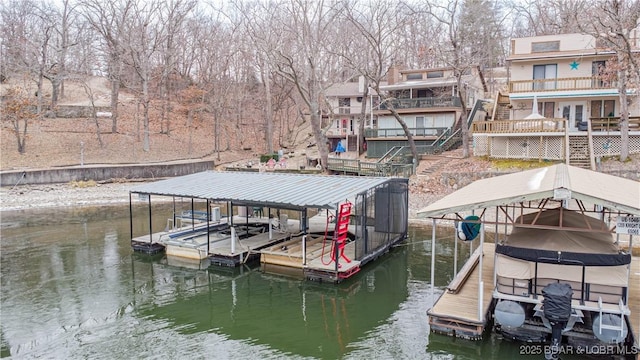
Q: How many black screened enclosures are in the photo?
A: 1